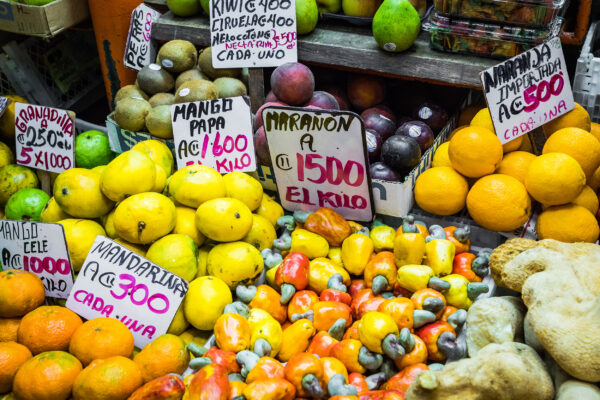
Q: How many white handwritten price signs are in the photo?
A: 8